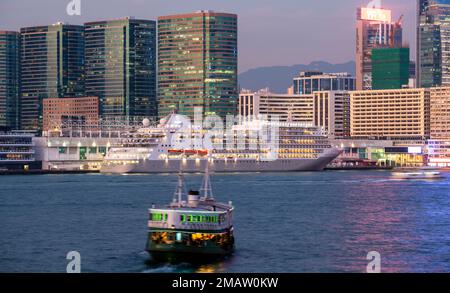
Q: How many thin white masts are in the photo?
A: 2